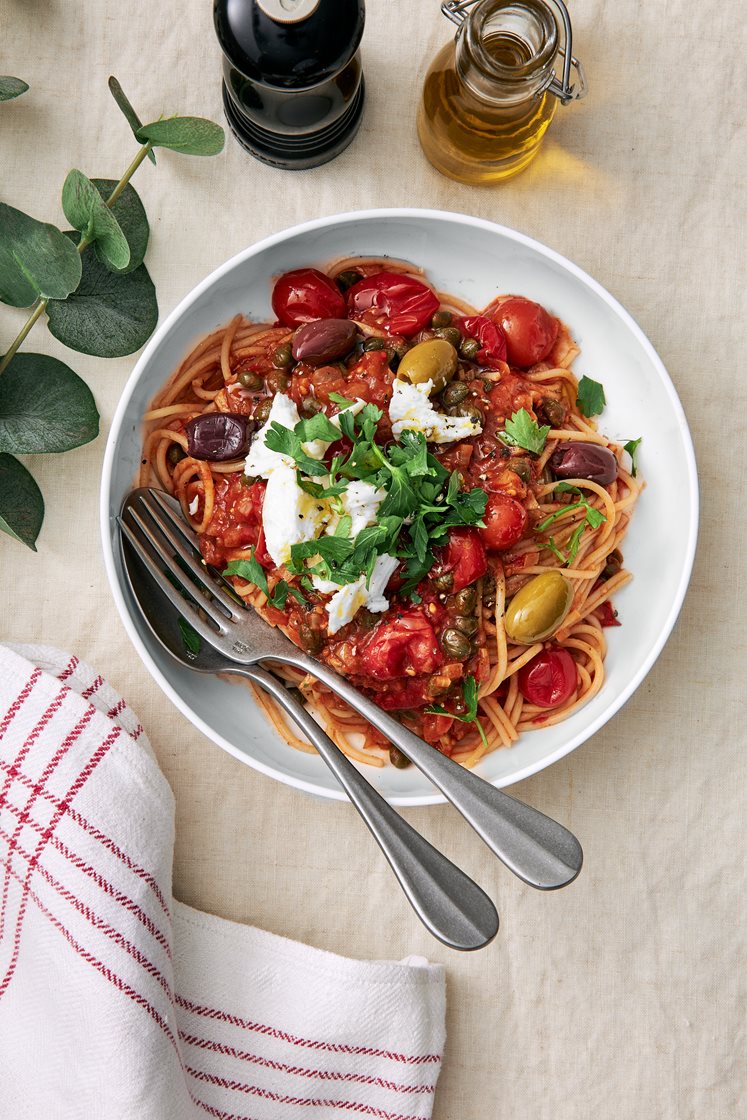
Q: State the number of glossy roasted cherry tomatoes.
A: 8